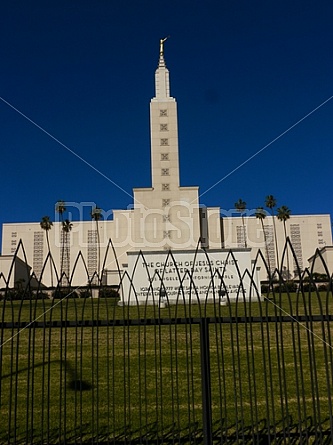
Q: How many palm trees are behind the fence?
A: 8